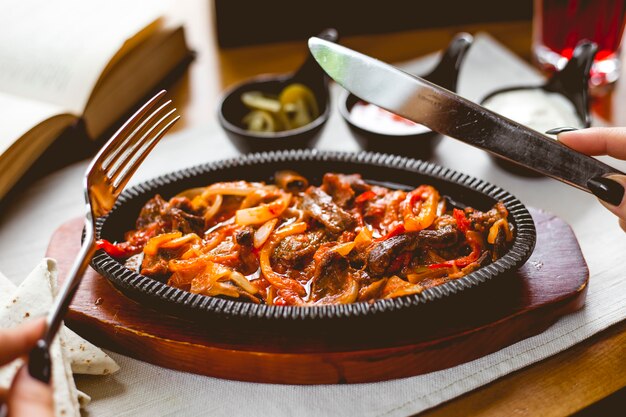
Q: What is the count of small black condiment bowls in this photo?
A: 3